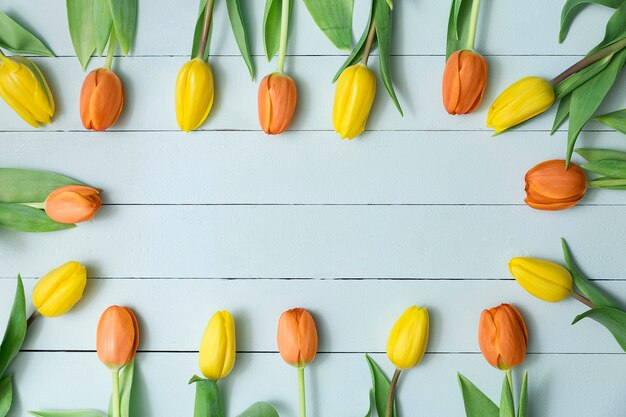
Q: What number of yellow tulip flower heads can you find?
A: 8